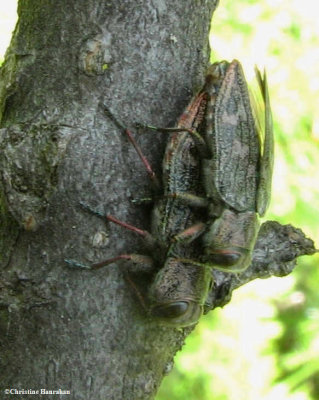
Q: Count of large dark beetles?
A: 2